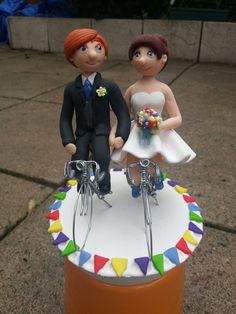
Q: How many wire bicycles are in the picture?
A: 2